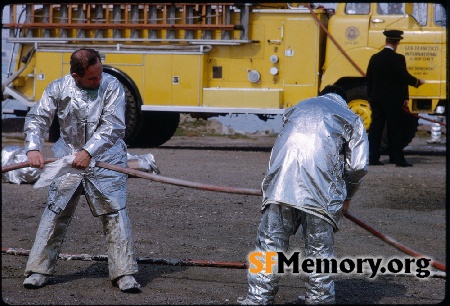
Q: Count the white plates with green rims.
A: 0